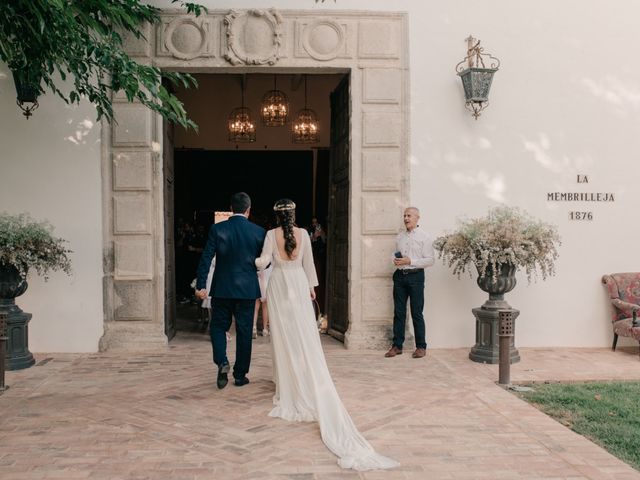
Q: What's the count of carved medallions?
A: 3